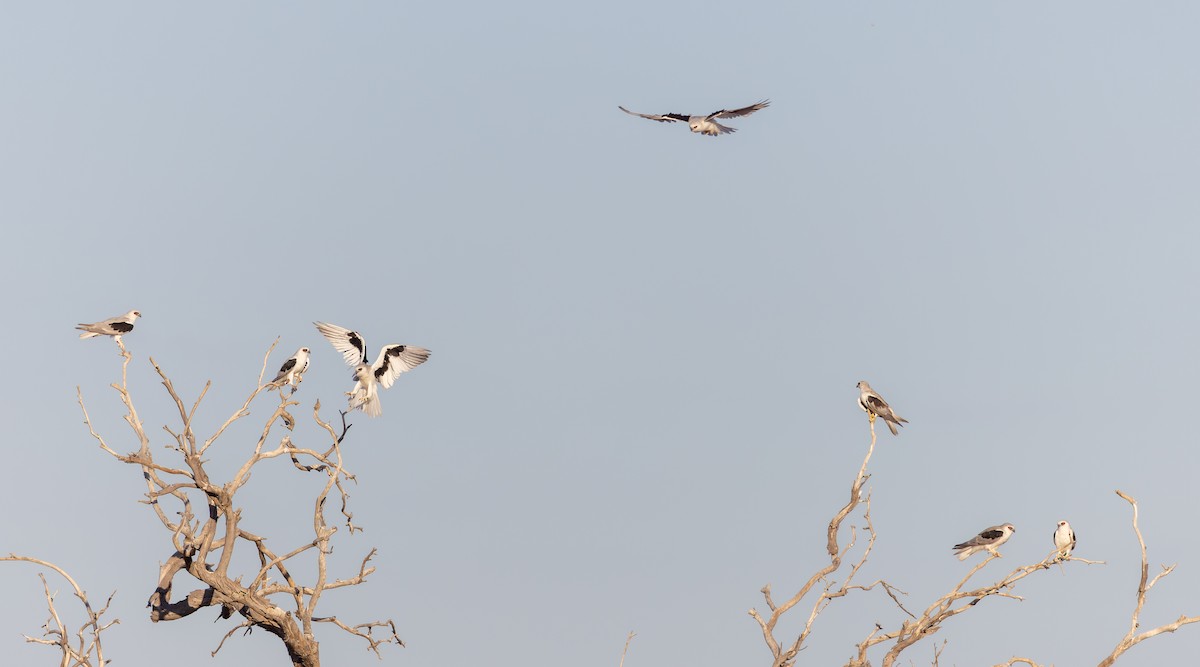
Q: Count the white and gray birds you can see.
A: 7